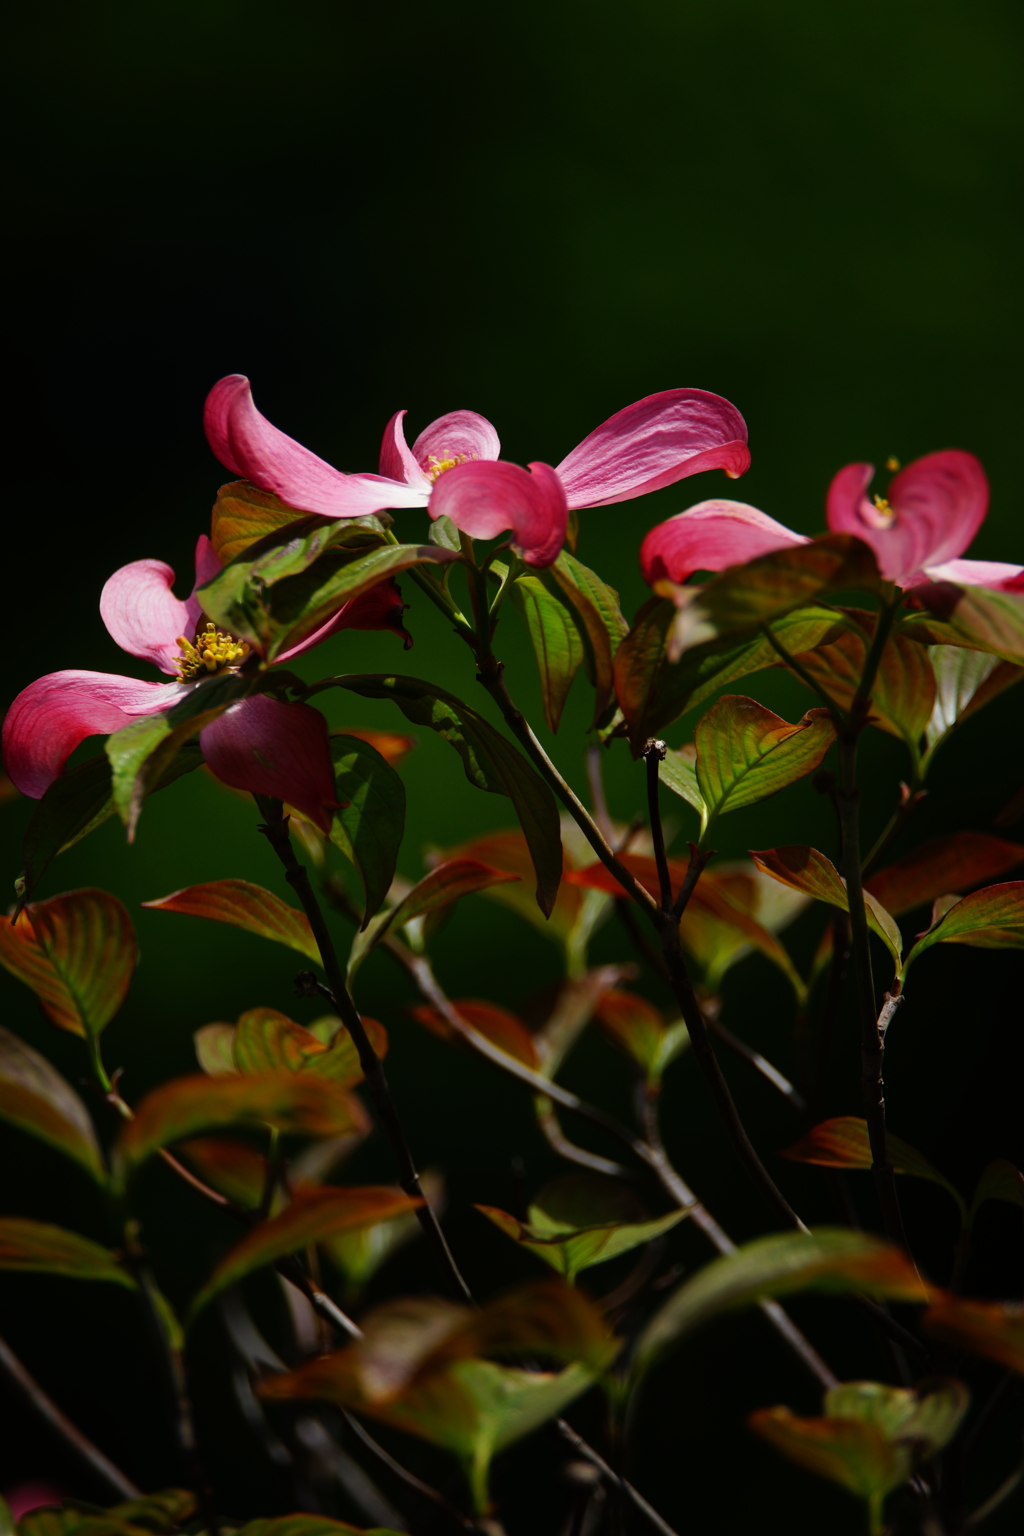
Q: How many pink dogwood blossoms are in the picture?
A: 3